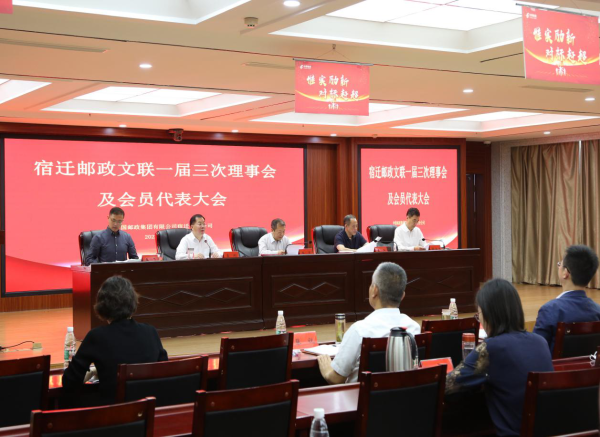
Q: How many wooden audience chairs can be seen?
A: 10